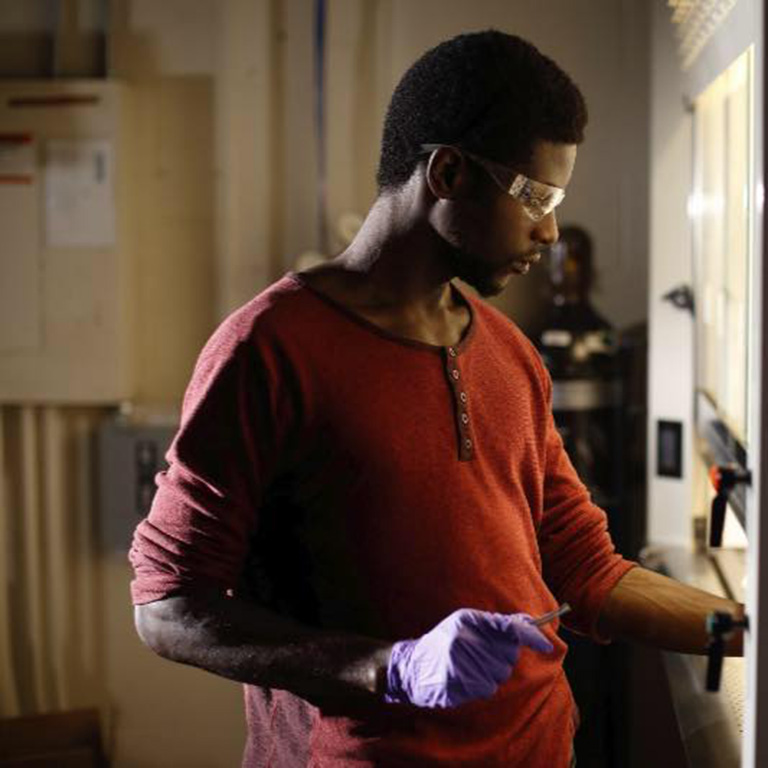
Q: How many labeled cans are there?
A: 0